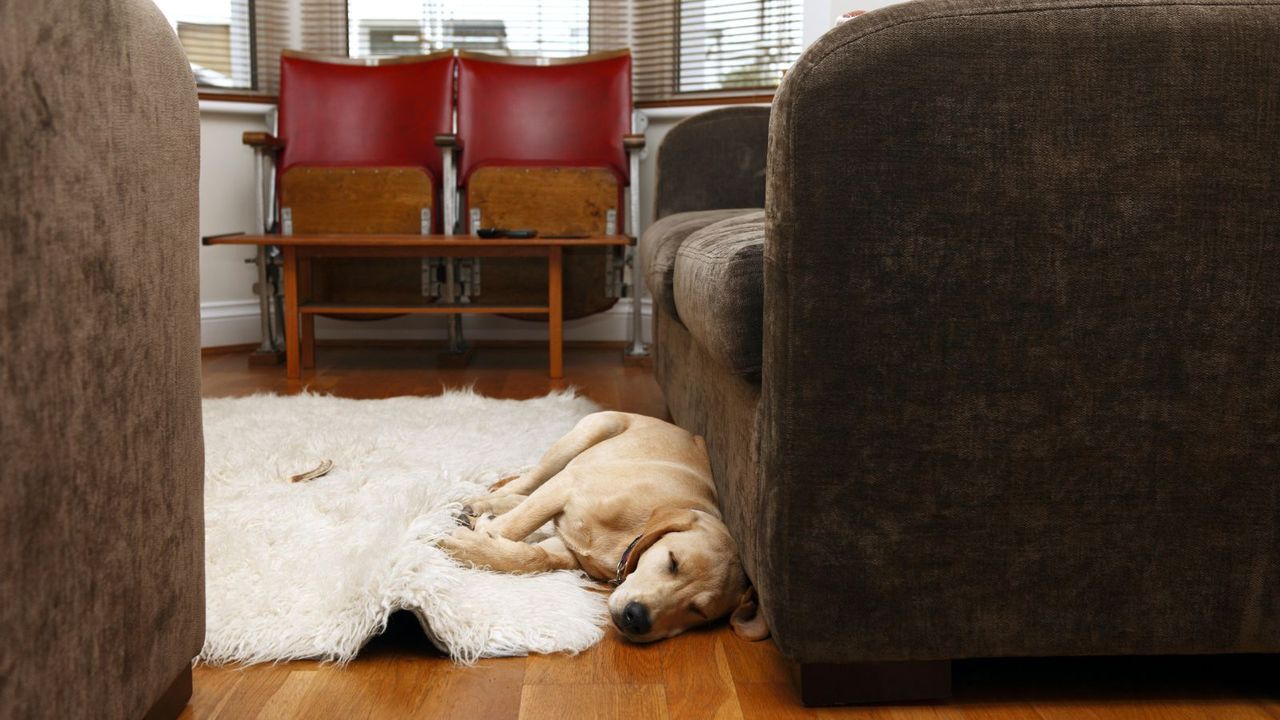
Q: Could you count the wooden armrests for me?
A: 3